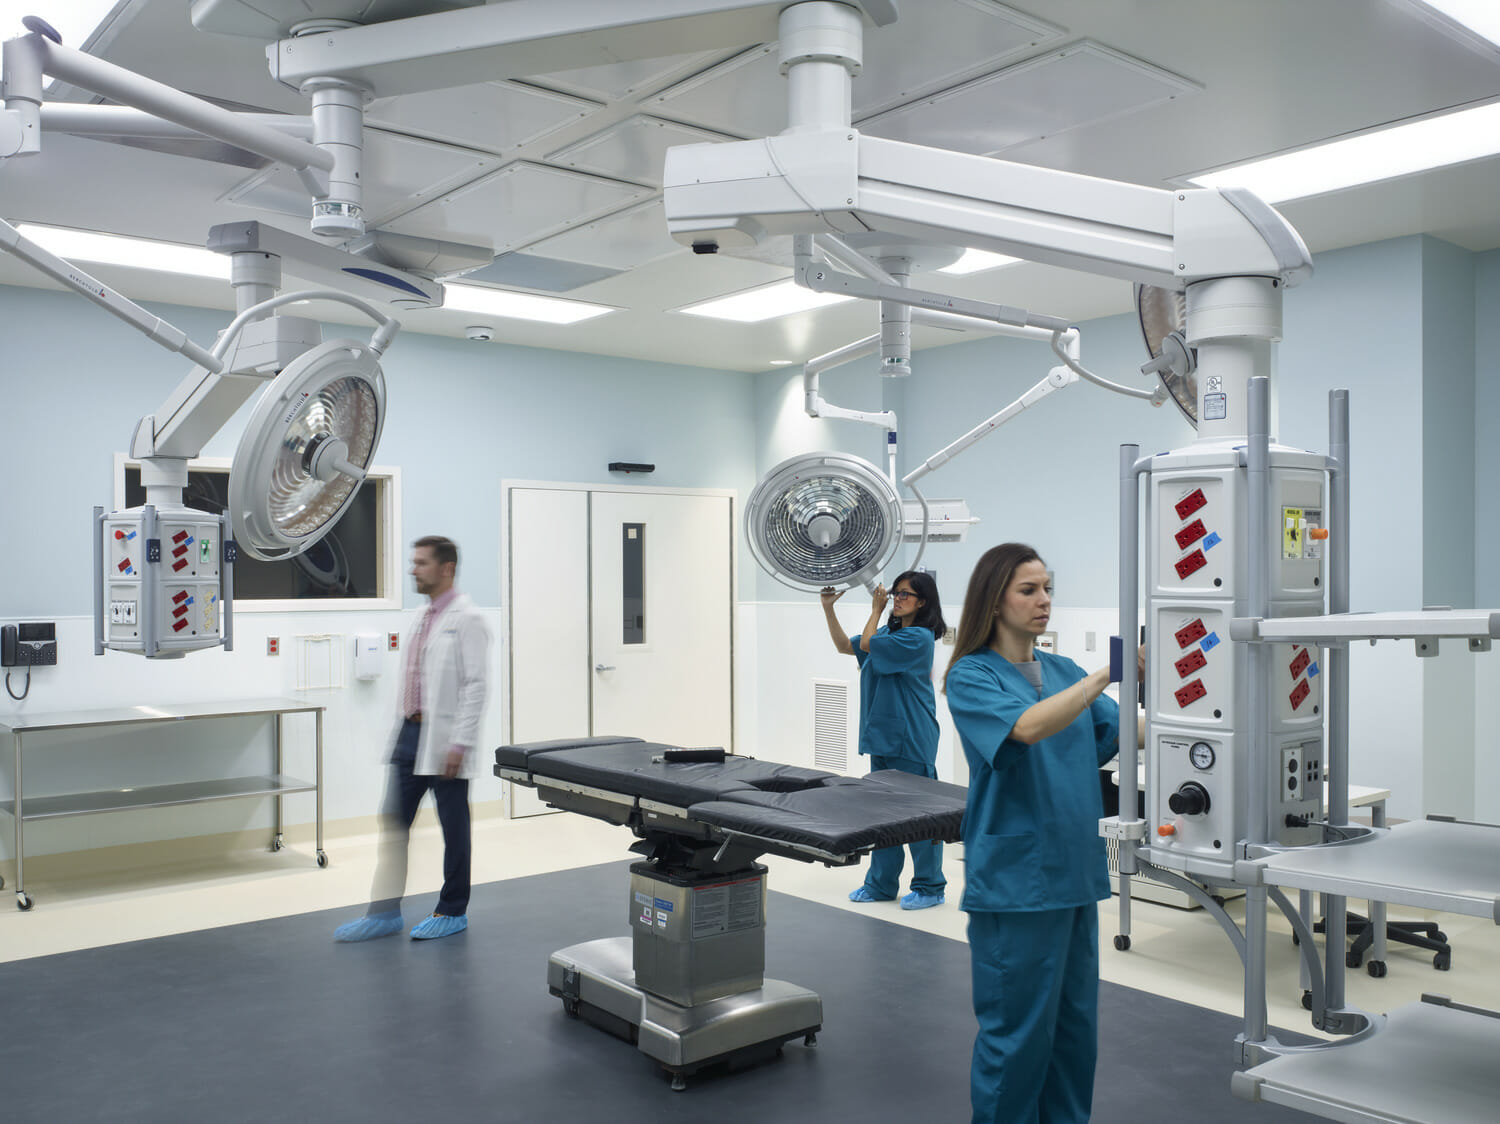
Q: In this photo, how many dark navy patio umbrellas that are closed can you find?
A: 0